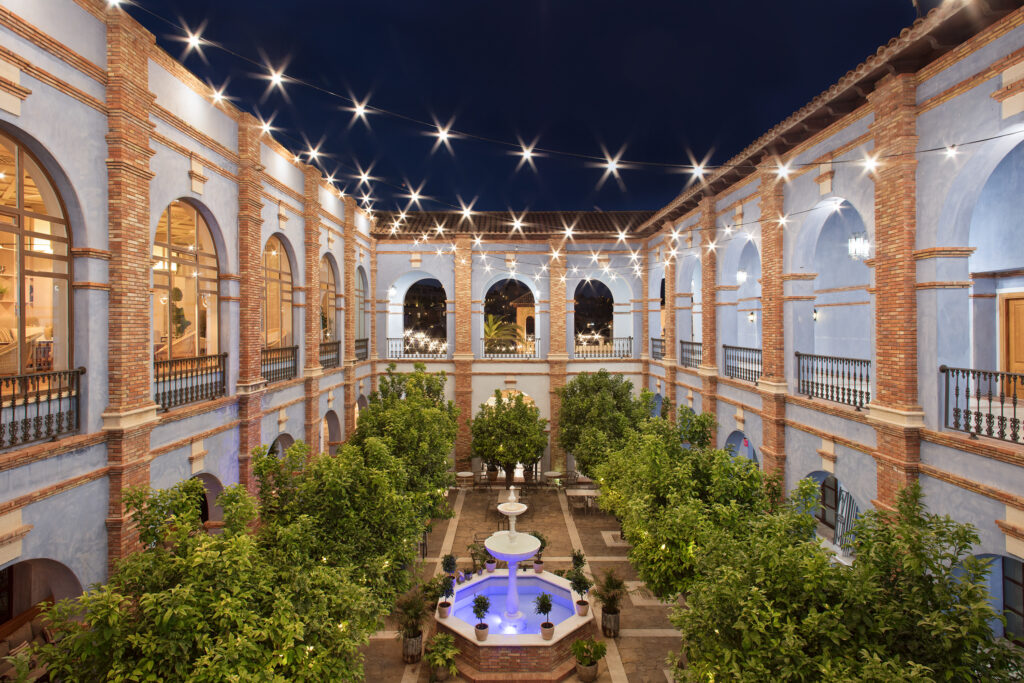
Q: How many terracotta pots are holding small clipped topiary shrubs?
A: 8